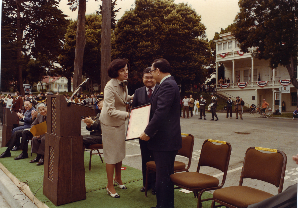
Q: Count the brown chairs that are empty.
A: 3